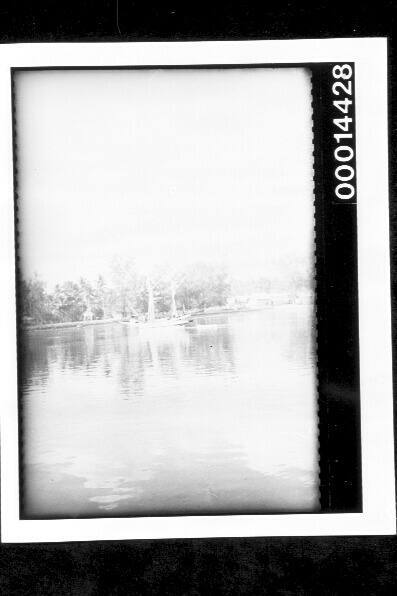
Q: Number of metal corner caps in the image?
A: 0